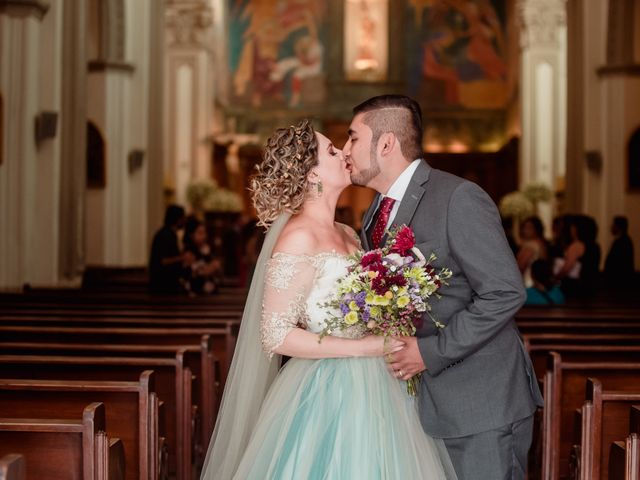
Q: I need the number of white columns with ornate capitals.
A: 2